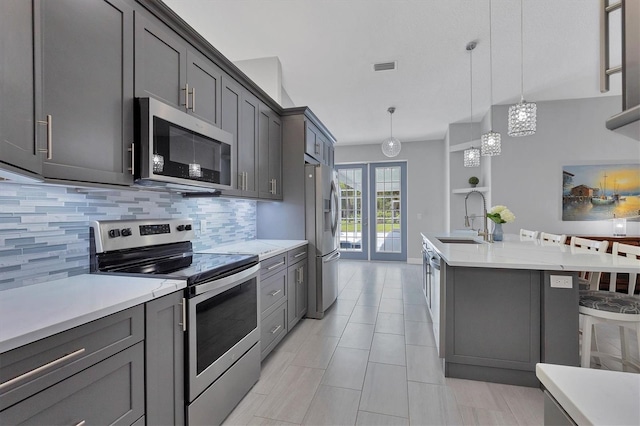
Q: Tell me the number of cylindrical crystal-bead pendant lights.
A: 3